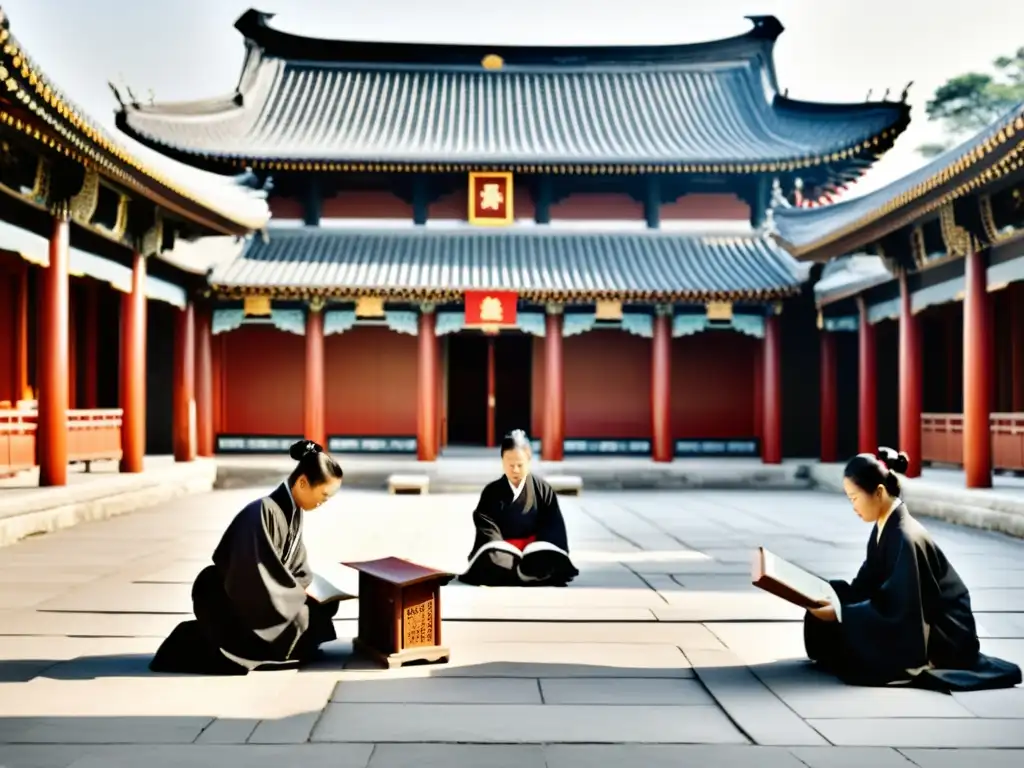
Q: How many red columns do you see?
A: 13